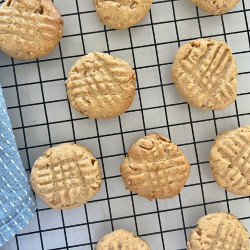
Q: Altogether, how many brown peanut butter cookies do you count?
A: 10